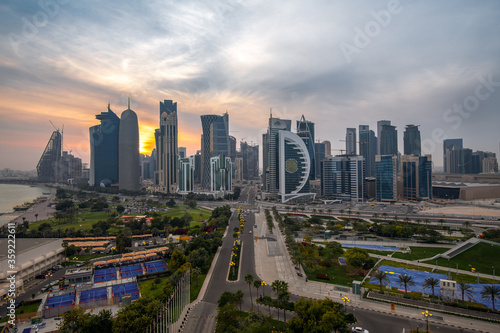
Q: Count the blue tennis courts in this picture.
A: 6